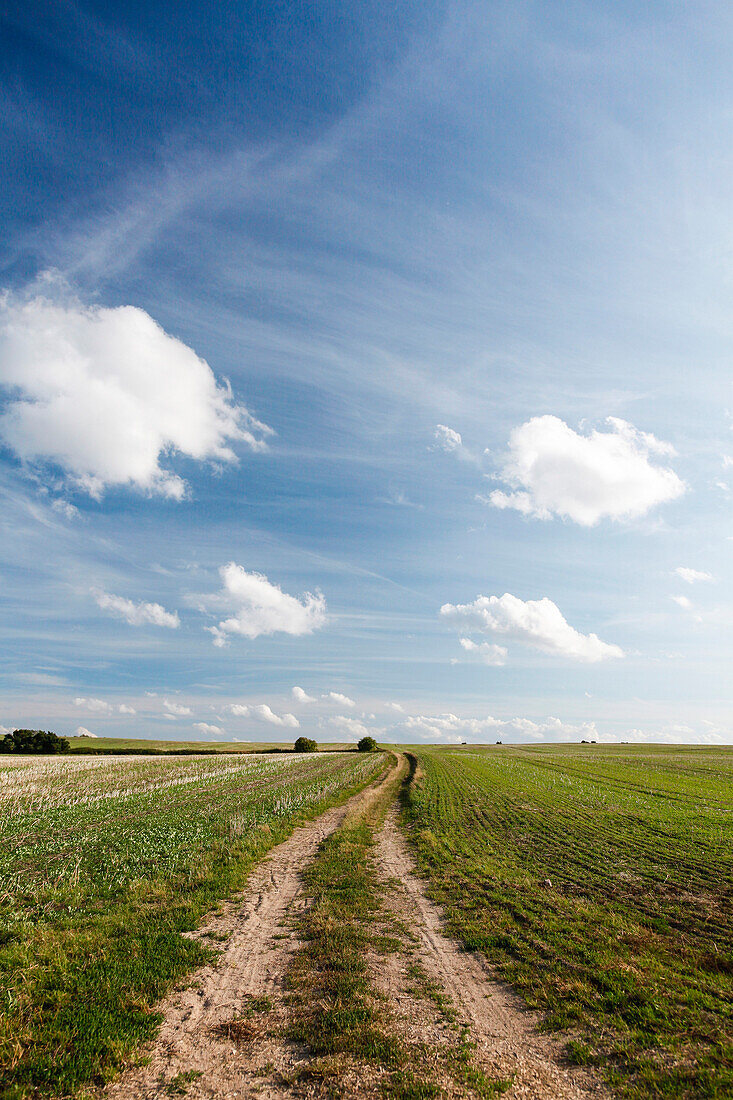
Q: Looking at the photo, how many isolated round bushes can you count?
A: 2